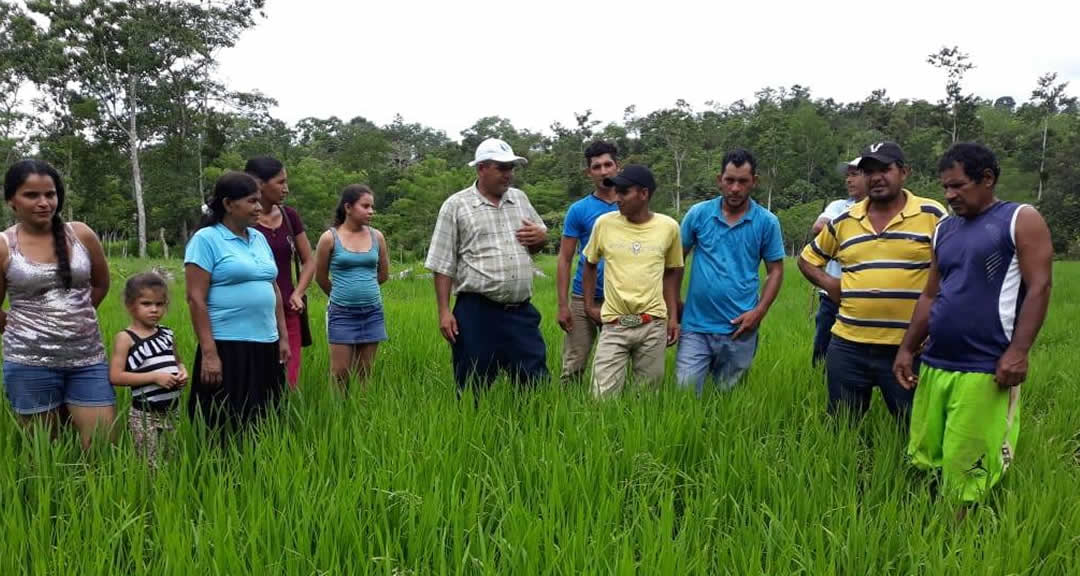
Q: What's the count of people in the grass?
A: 12